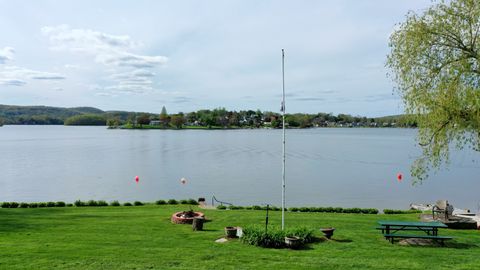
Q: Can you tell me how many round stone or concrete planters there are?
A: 3